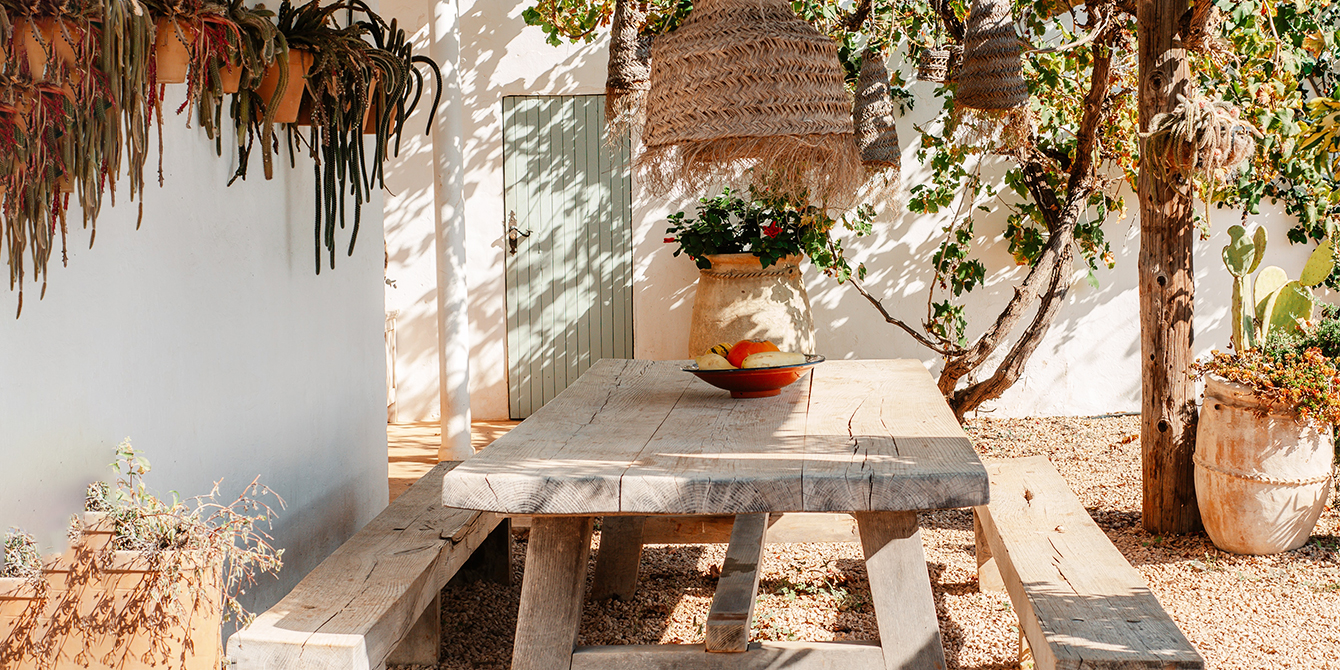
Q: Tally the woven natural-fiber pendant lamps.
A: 4